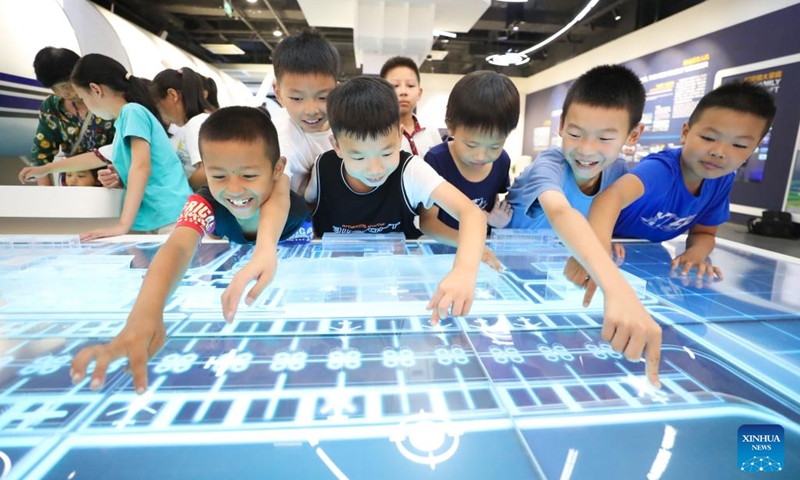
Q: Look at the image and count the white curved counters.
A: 1